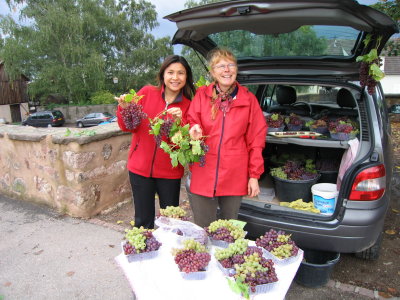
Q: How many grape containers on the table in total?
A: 7